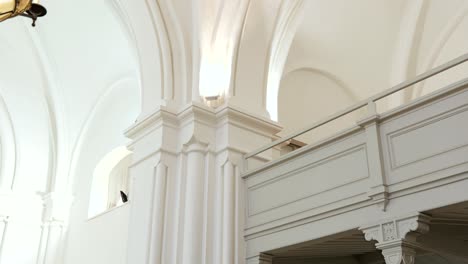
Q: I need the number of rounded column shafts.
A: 3